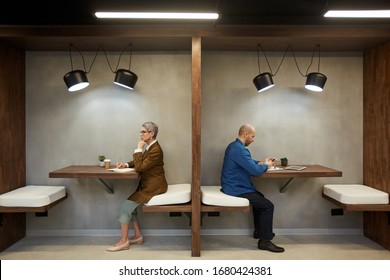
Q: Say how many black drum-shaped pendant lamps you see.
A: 4